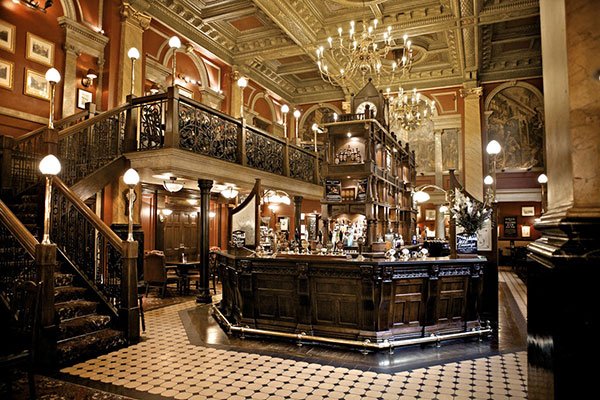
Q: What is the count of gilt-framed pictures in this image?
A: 4